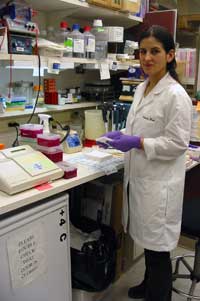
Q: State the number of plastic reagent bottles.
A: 4